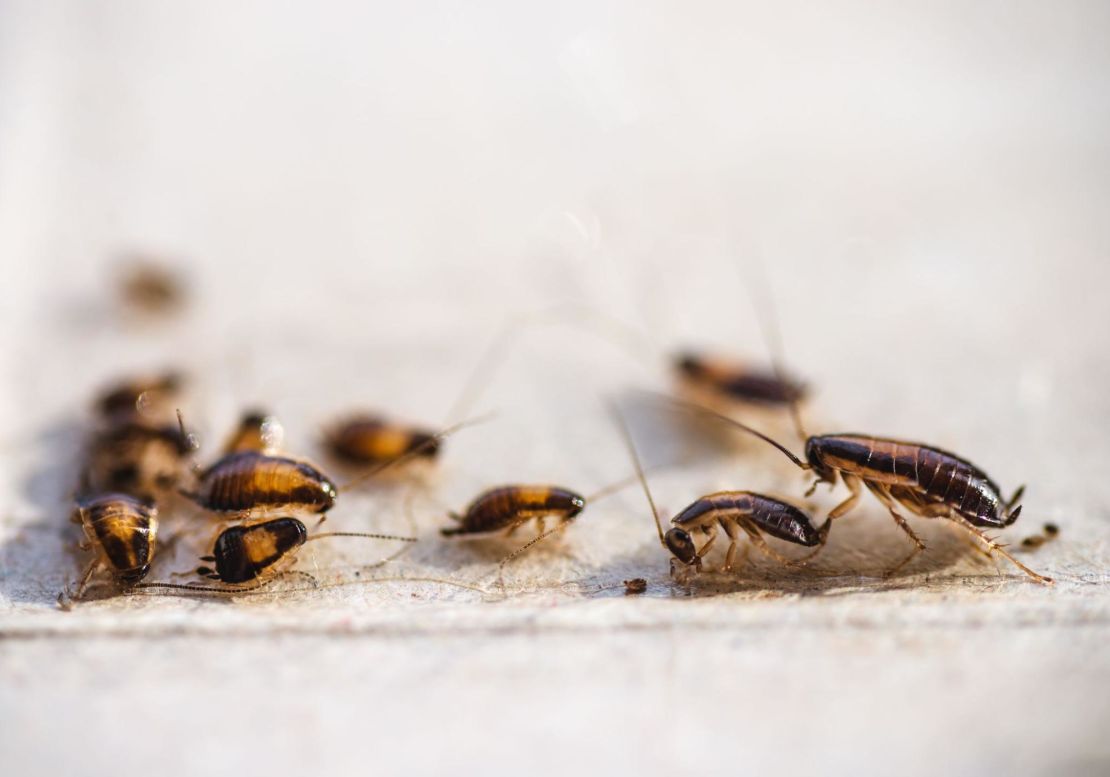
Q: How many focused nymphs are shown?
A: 6